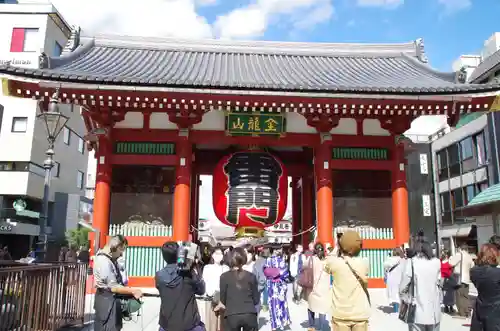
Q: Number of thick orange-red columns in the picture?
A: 4